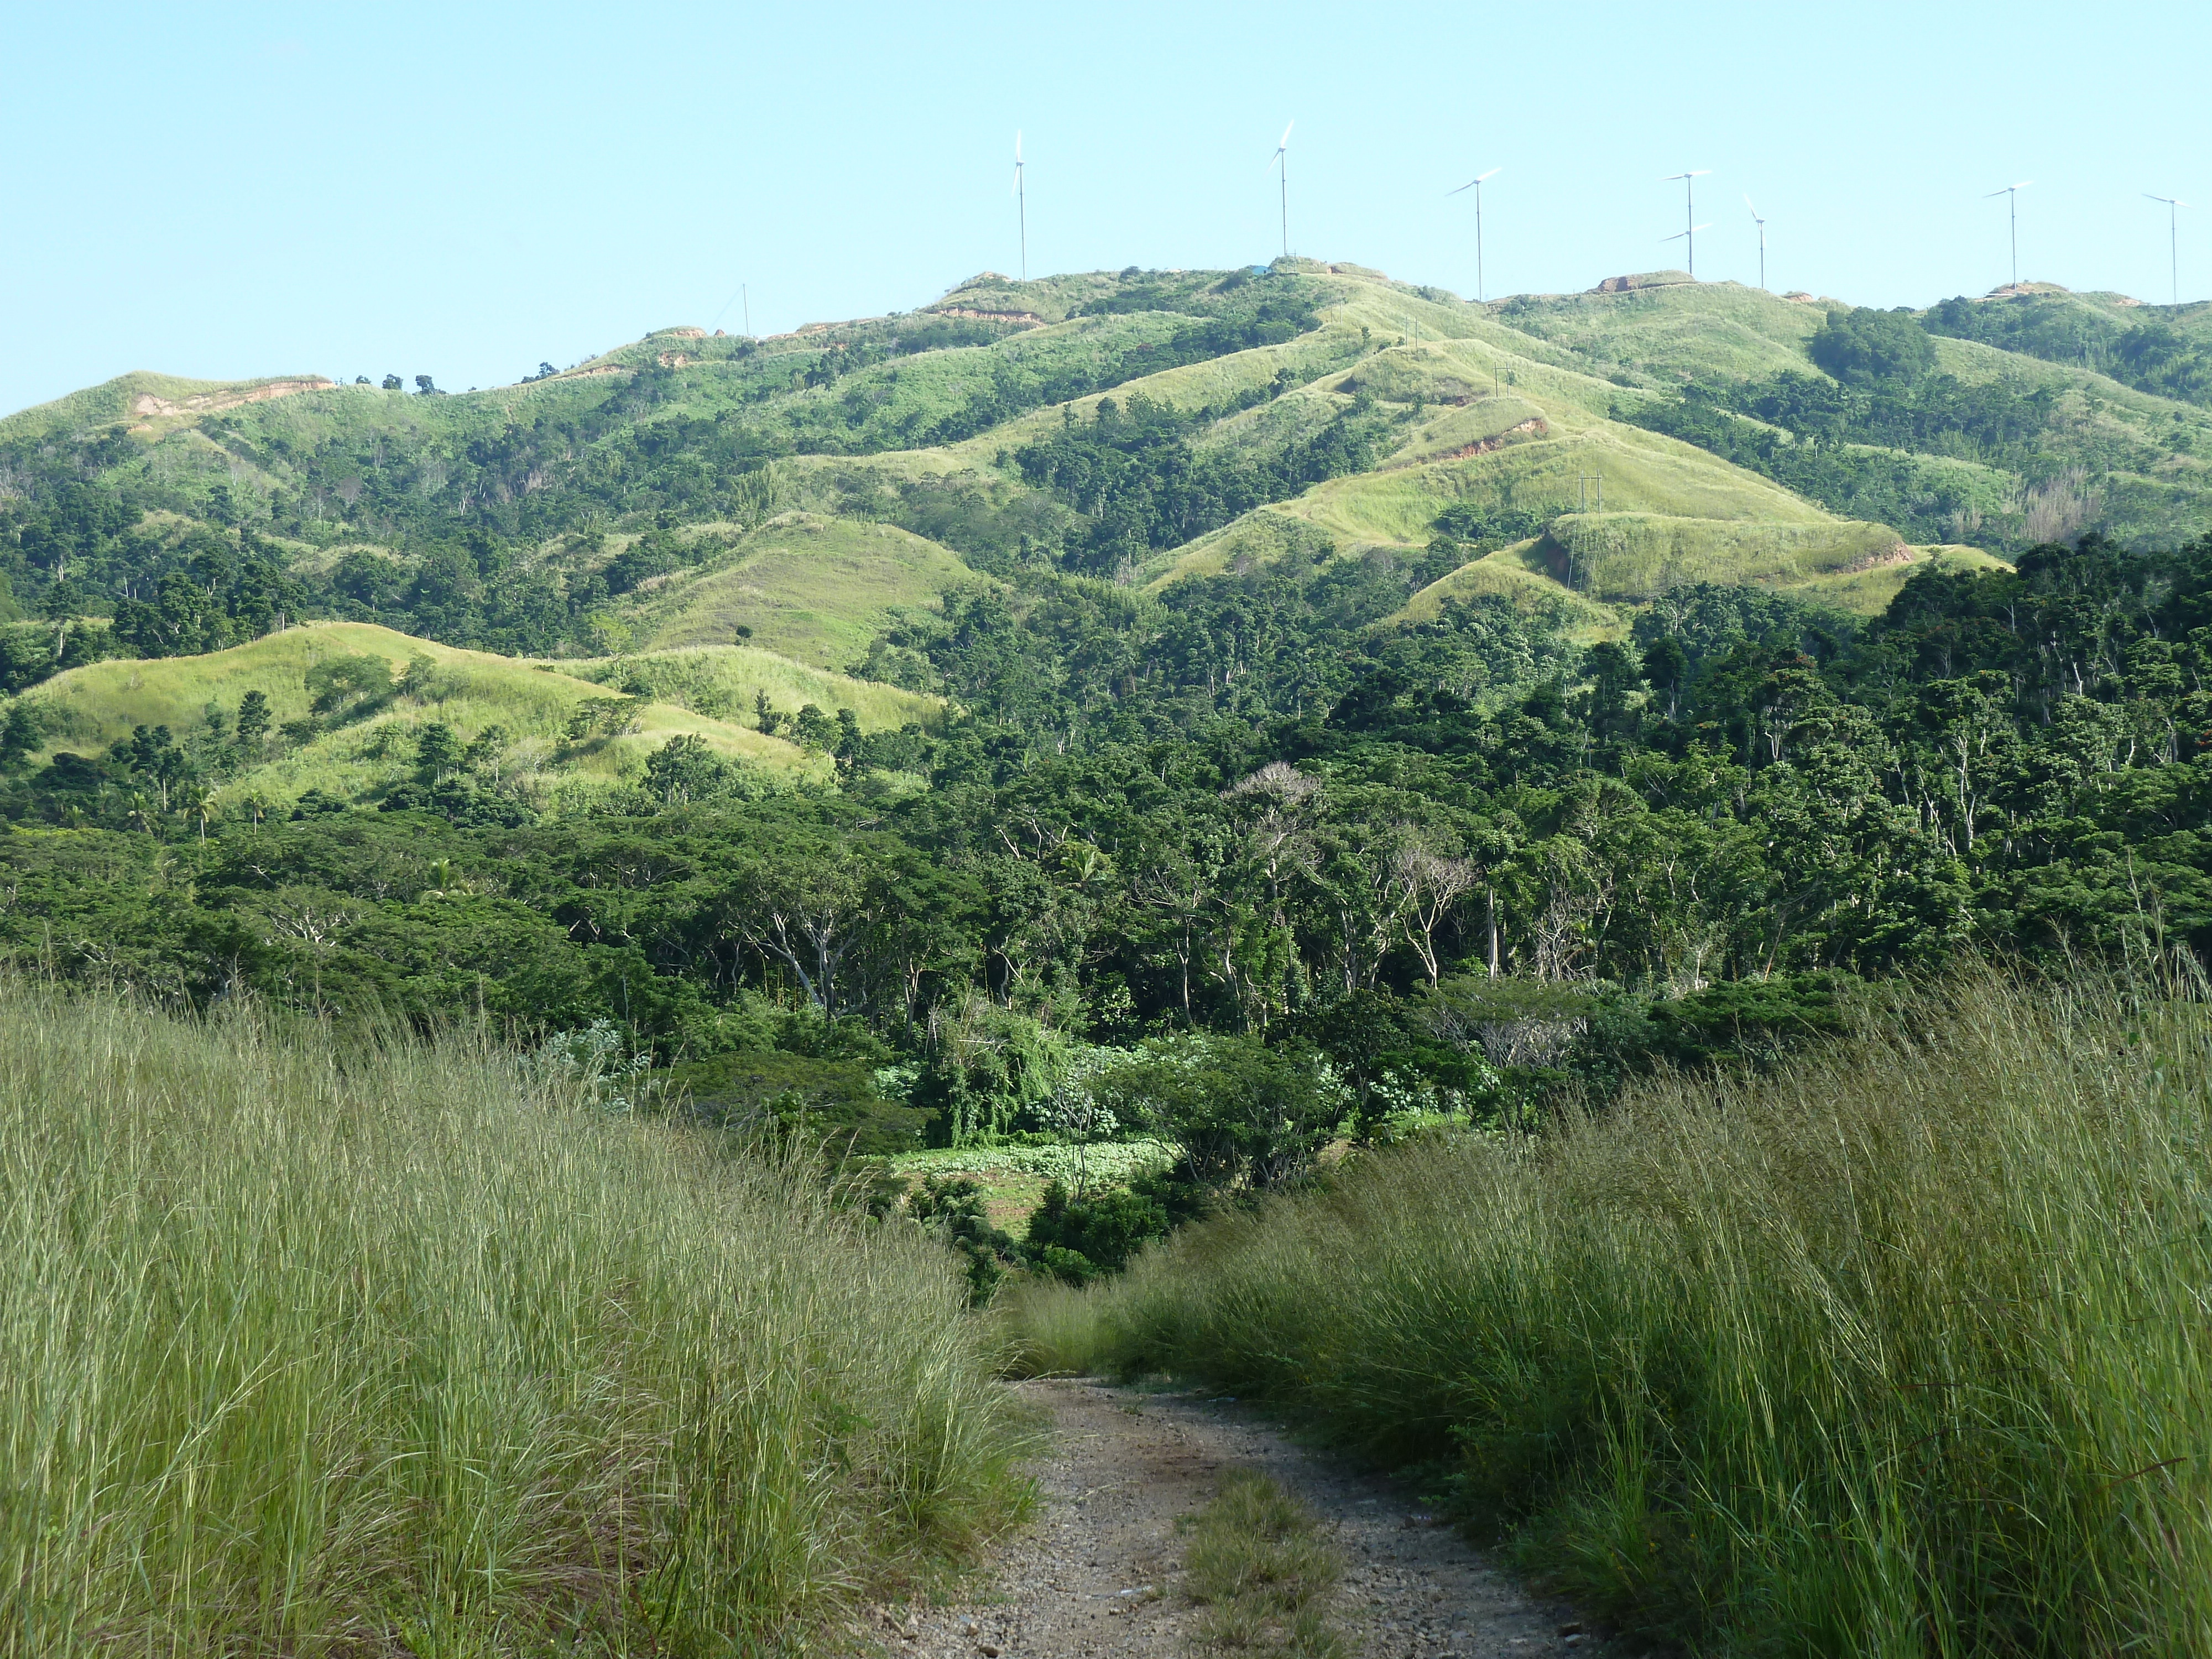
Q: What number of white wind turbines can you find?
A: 8